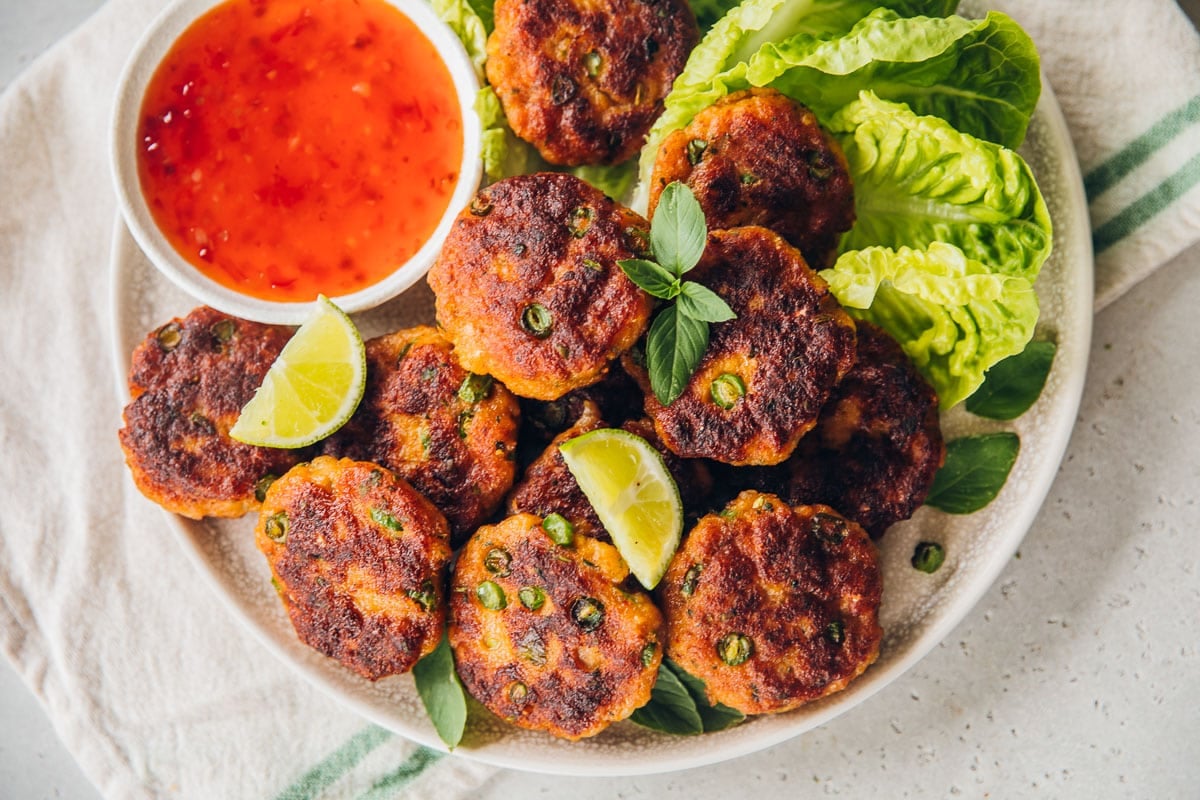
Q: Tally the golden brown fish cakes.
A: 11